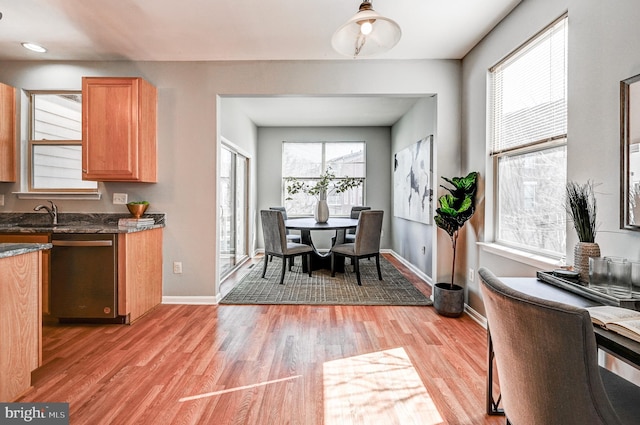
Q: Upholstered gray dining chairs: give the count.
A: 4